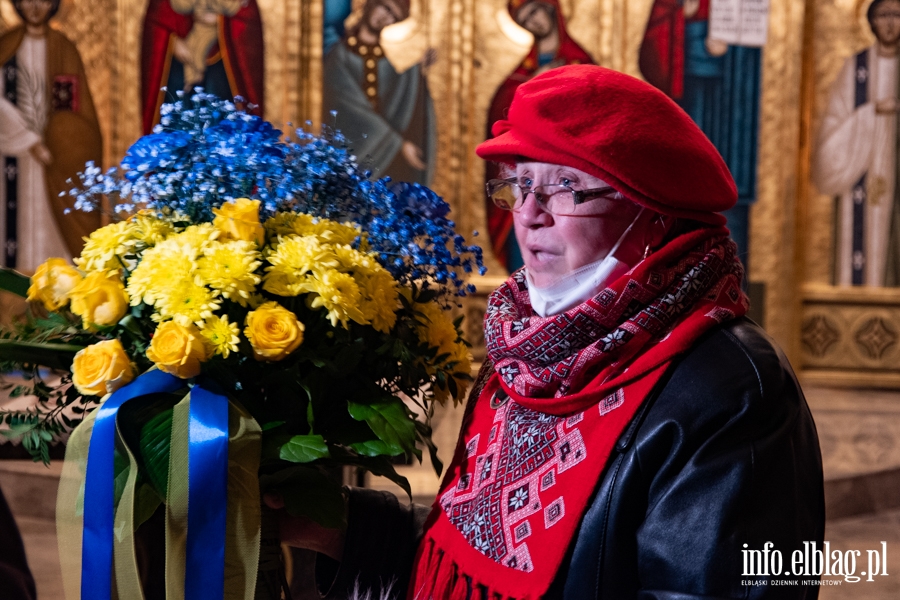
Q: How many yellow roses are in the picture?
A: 6